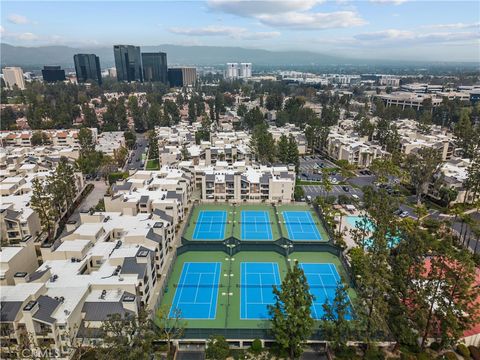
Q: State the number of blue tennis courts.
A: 6